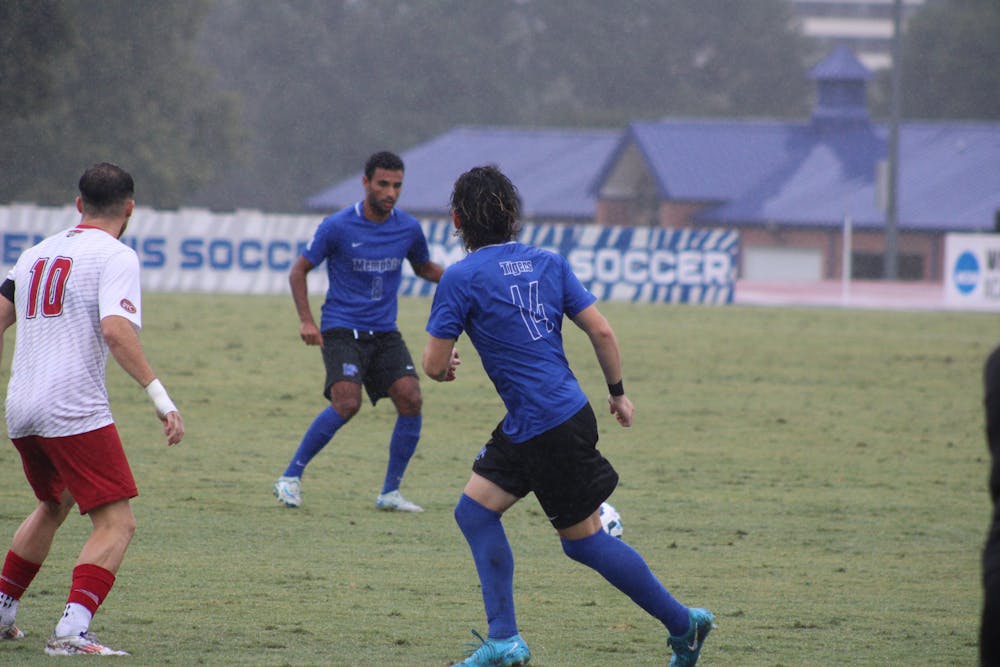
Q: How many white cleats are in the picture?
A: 4